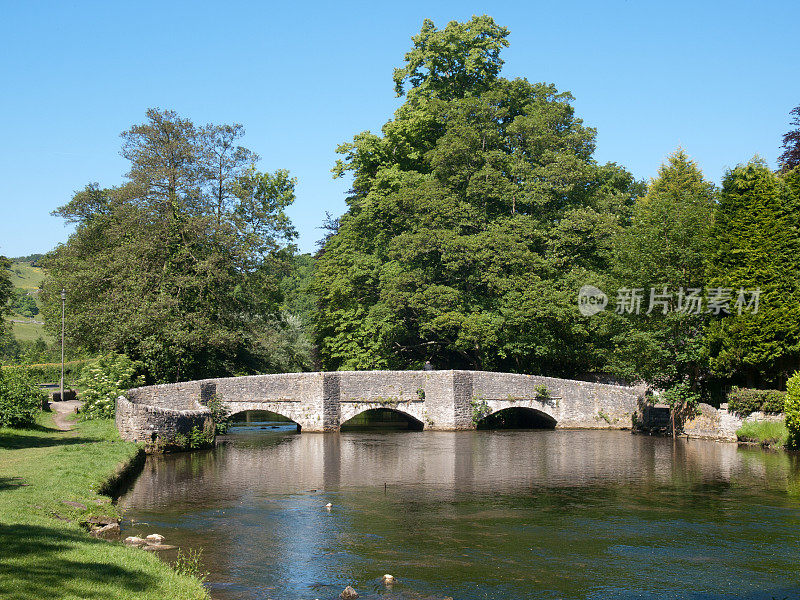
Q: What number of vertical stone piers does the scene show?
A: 2